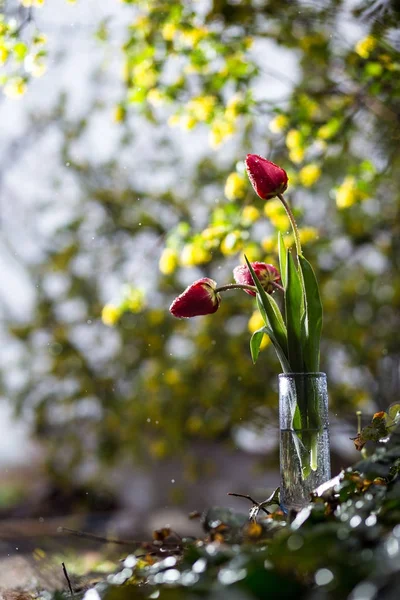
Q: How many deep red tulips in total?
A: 3